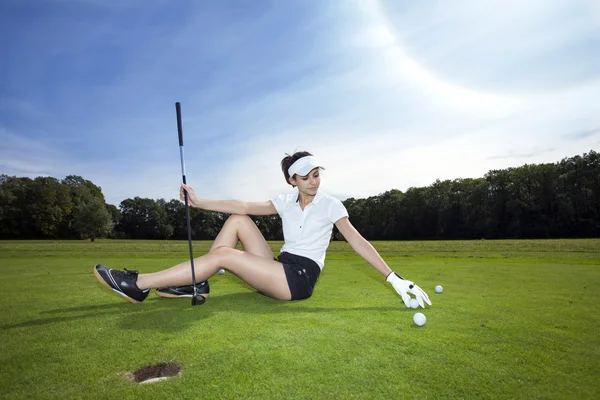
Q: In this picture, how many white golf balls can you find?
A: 4